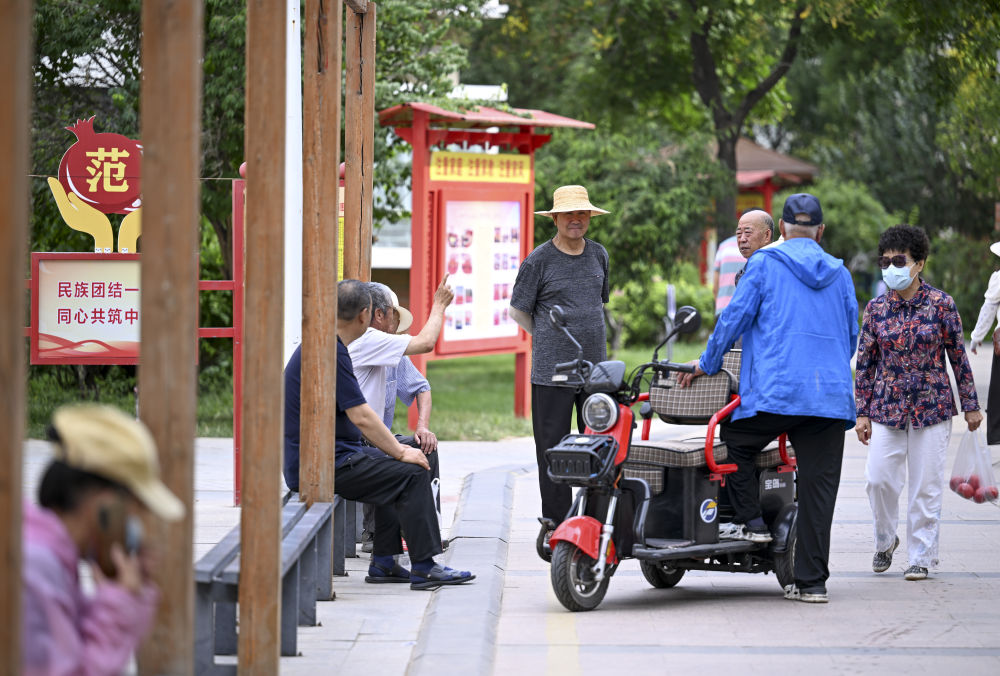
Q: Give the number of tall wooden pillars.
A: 5